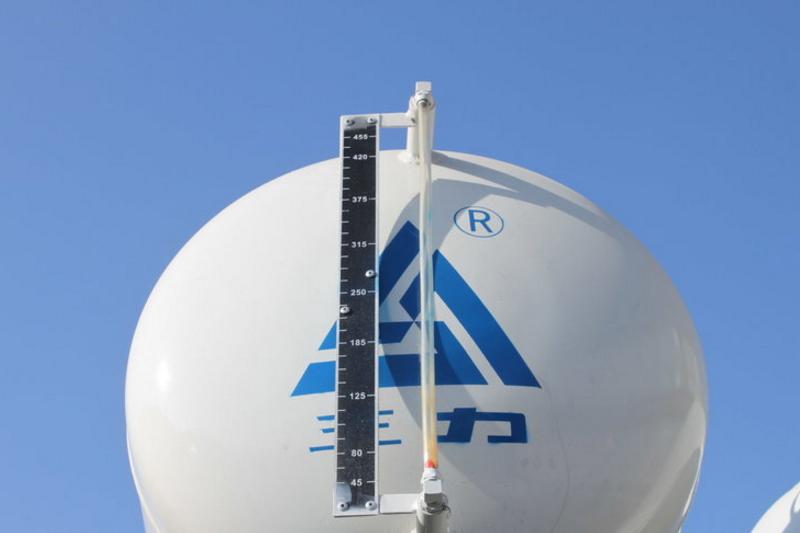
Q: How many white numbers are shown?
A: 9